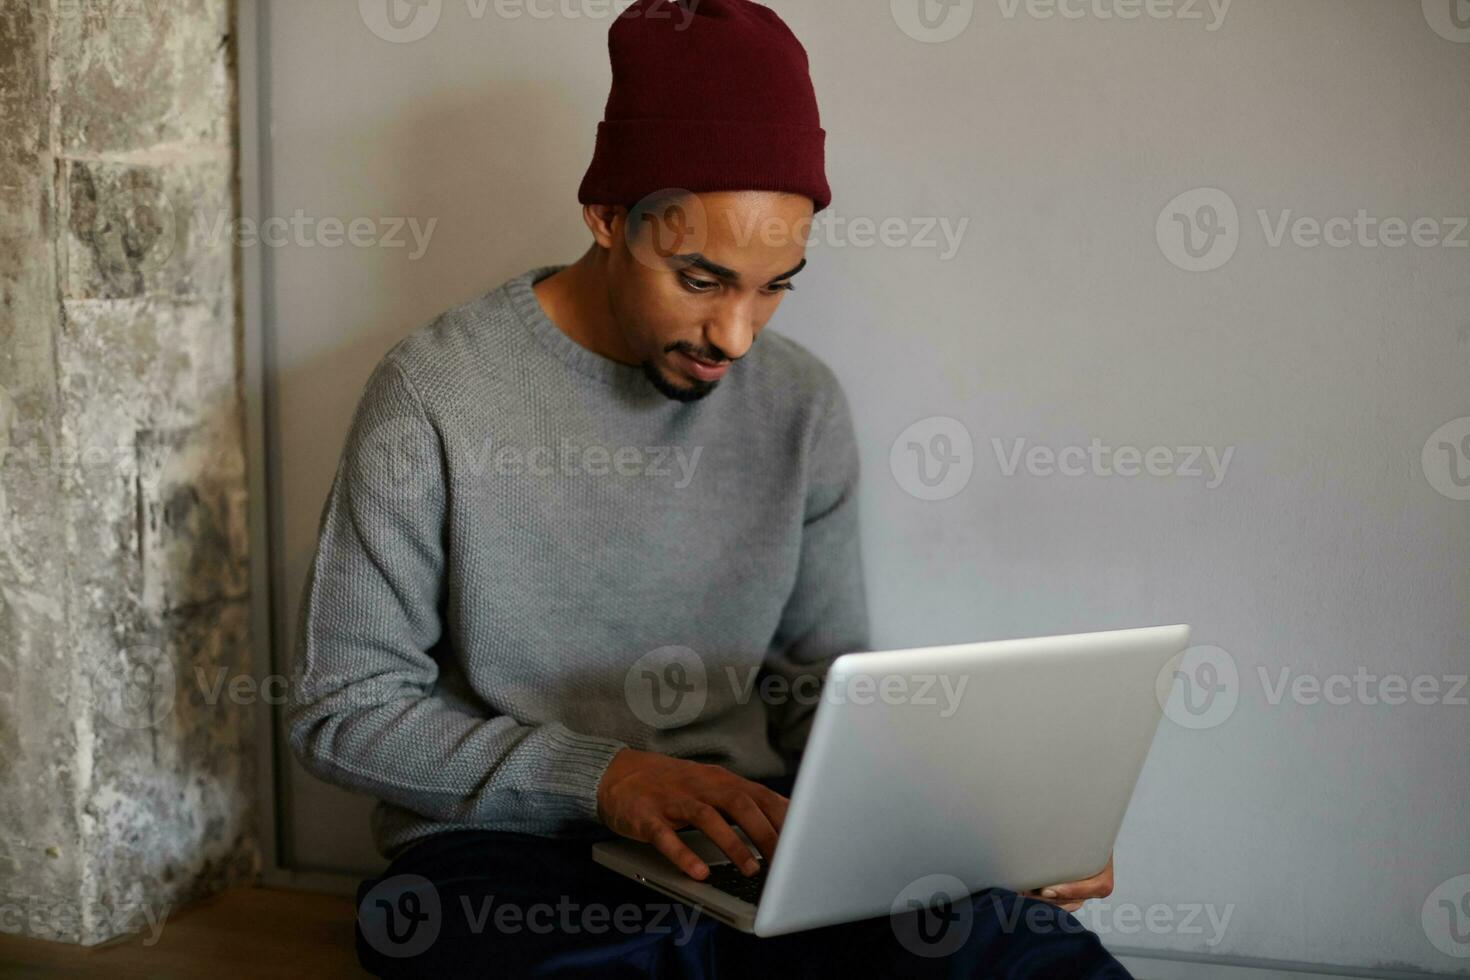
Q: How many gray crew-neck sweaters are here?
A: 1